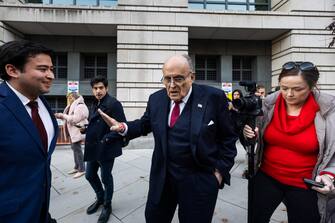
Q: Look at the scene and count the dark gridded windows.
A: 4